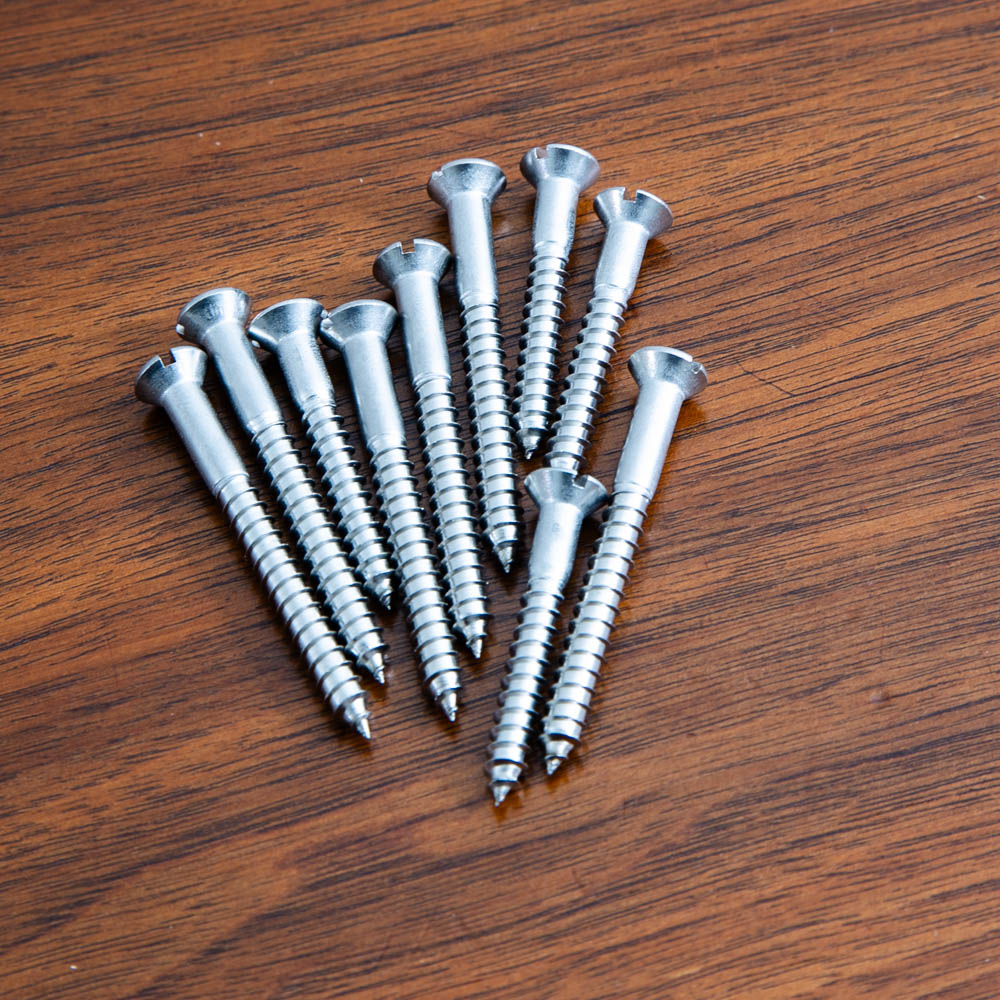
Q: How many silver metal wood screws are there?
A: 10